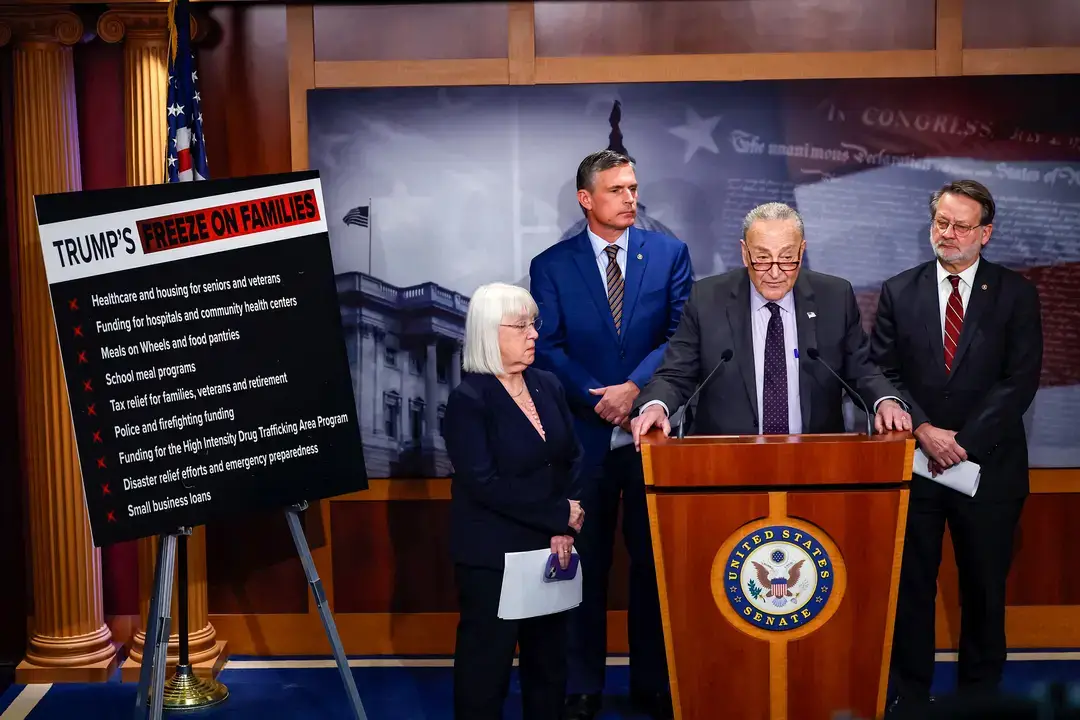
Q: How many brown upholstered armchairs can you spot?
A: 0